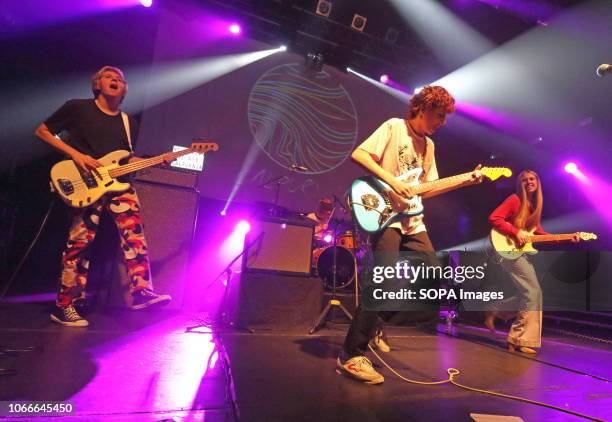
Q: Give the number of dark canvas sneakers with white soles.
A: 2